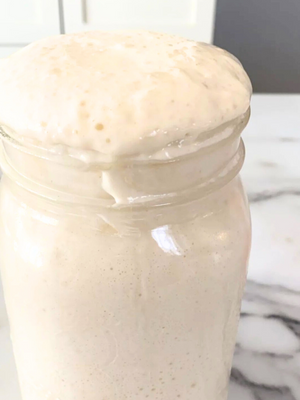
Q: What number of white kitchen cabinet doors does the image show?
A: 2